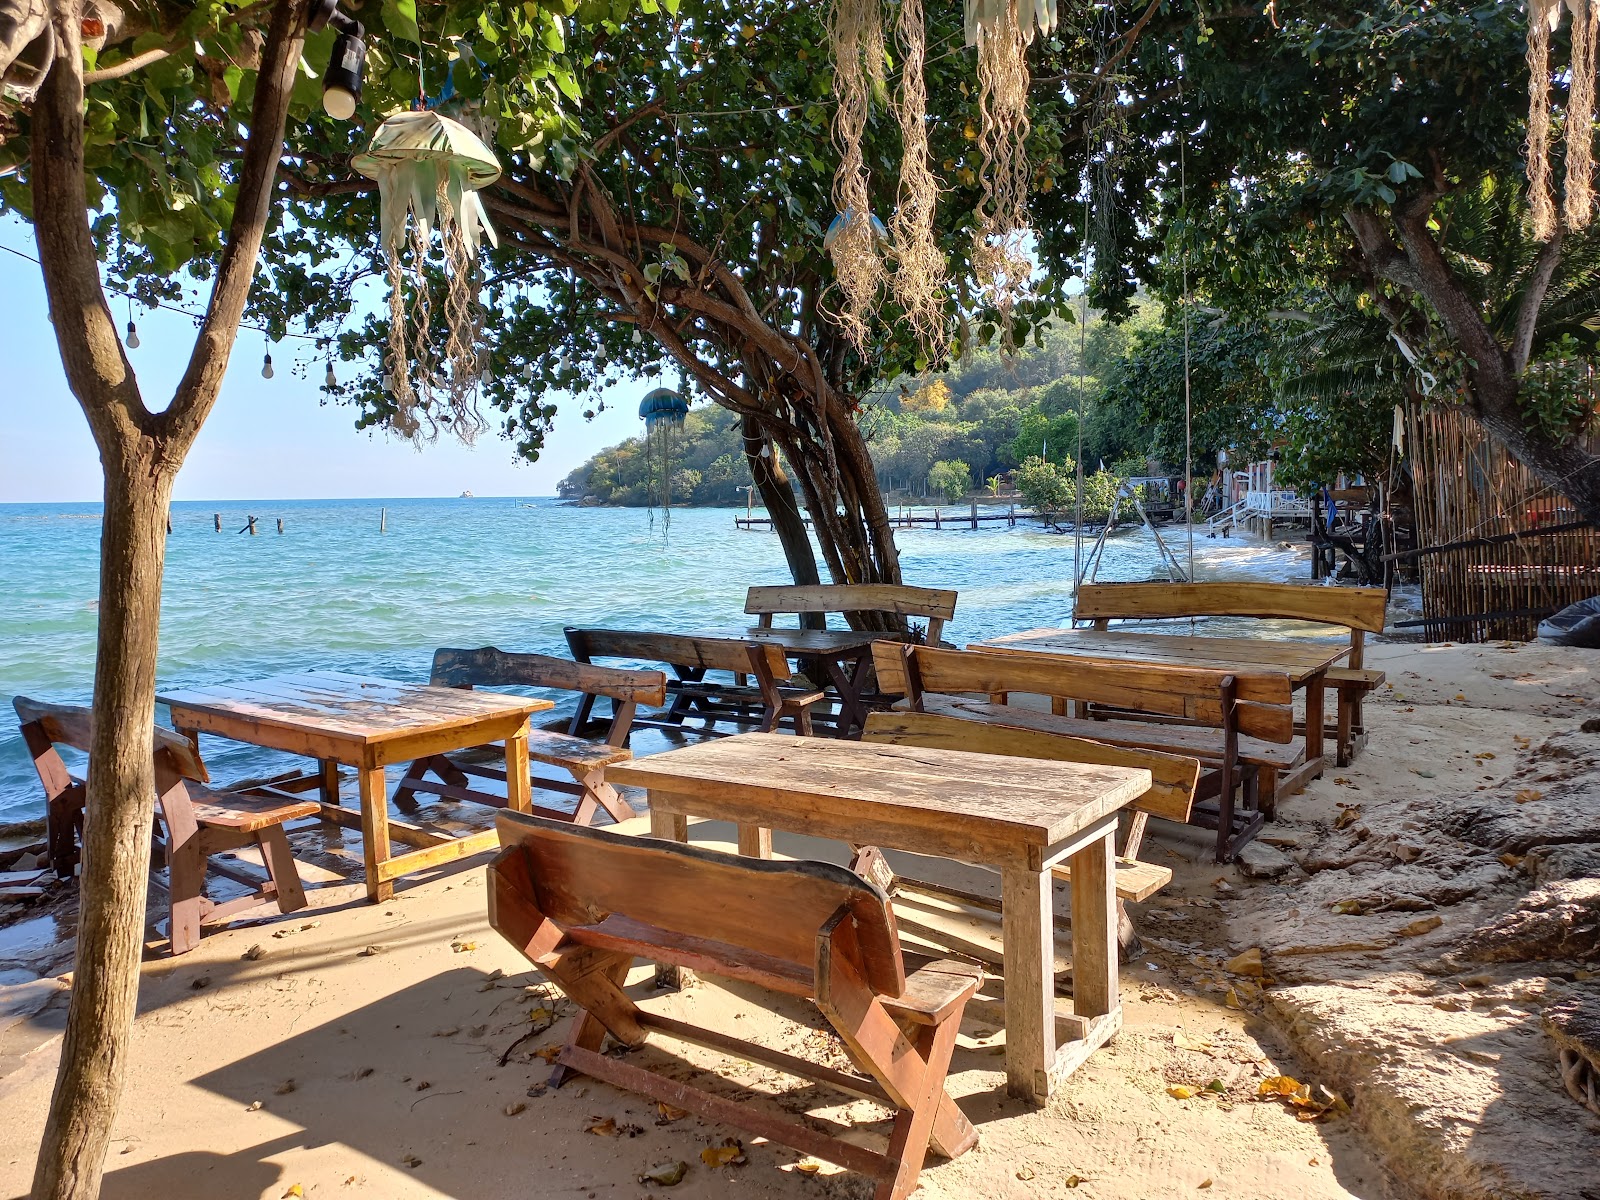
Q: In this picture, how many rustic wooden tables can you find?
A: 4